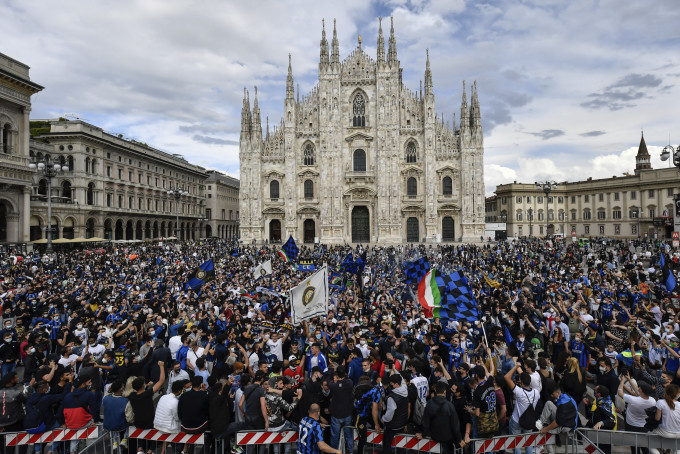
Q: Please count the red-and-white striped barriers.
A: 5